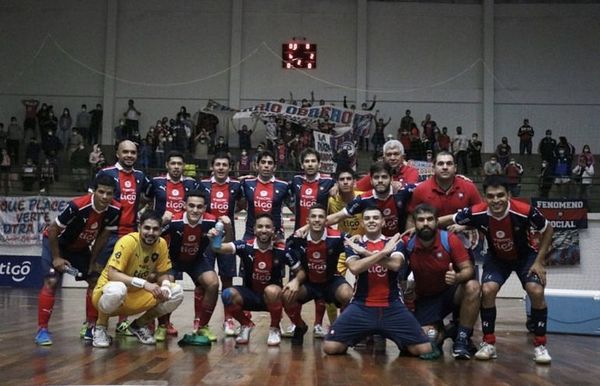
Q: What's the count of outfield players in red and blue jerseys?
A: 12